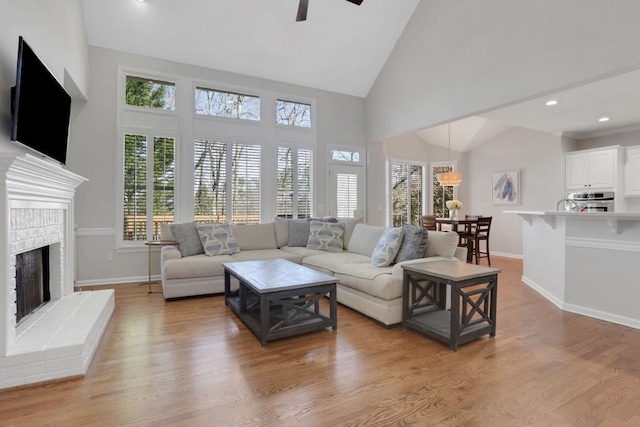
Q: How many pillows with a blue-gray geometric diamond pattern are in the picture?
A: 3